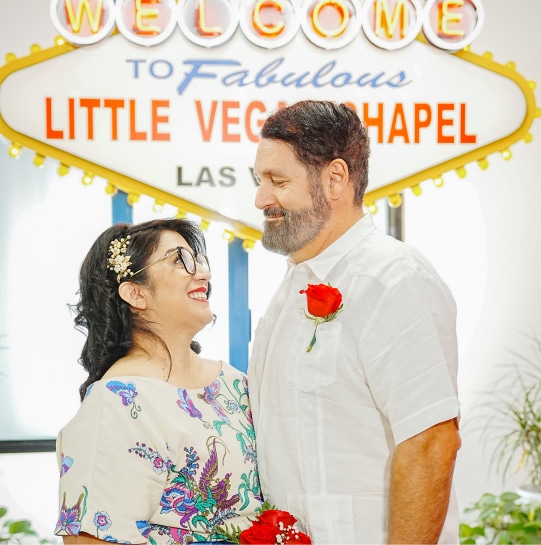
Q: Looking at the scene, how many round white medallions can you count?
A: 7